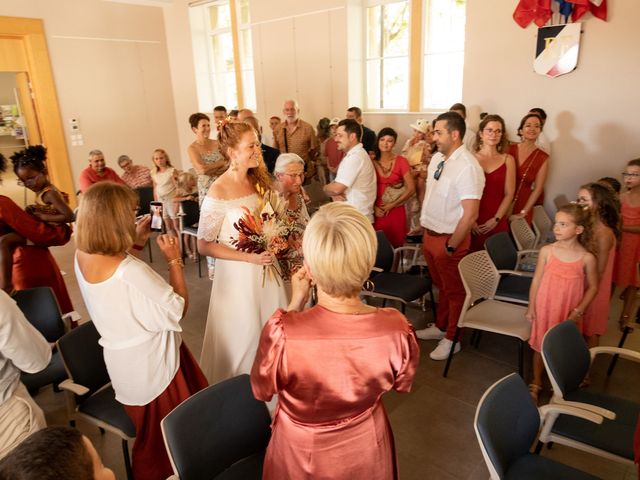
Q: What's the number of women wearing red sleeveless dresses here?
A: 2